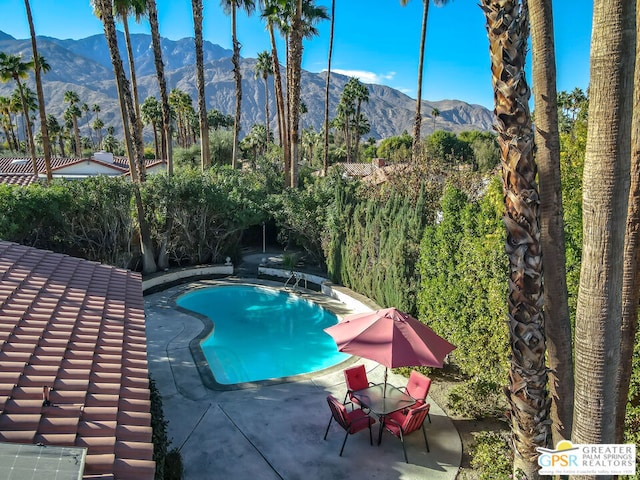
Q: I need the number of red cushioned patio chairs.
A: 4